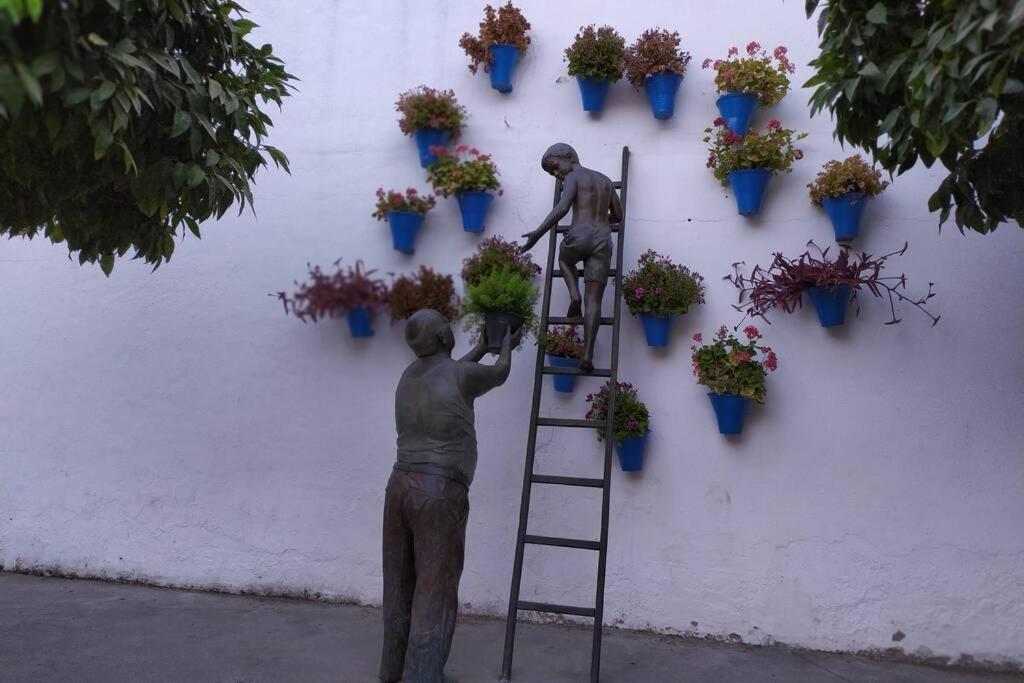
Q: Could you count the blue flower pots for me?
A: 15